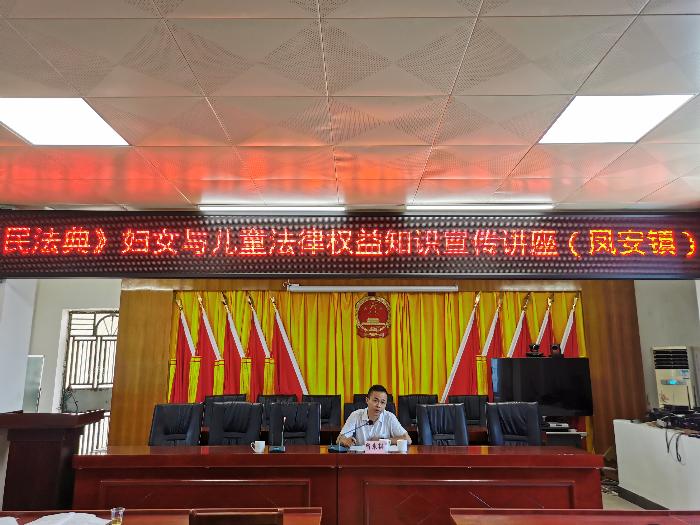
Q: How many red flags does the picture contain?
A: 10